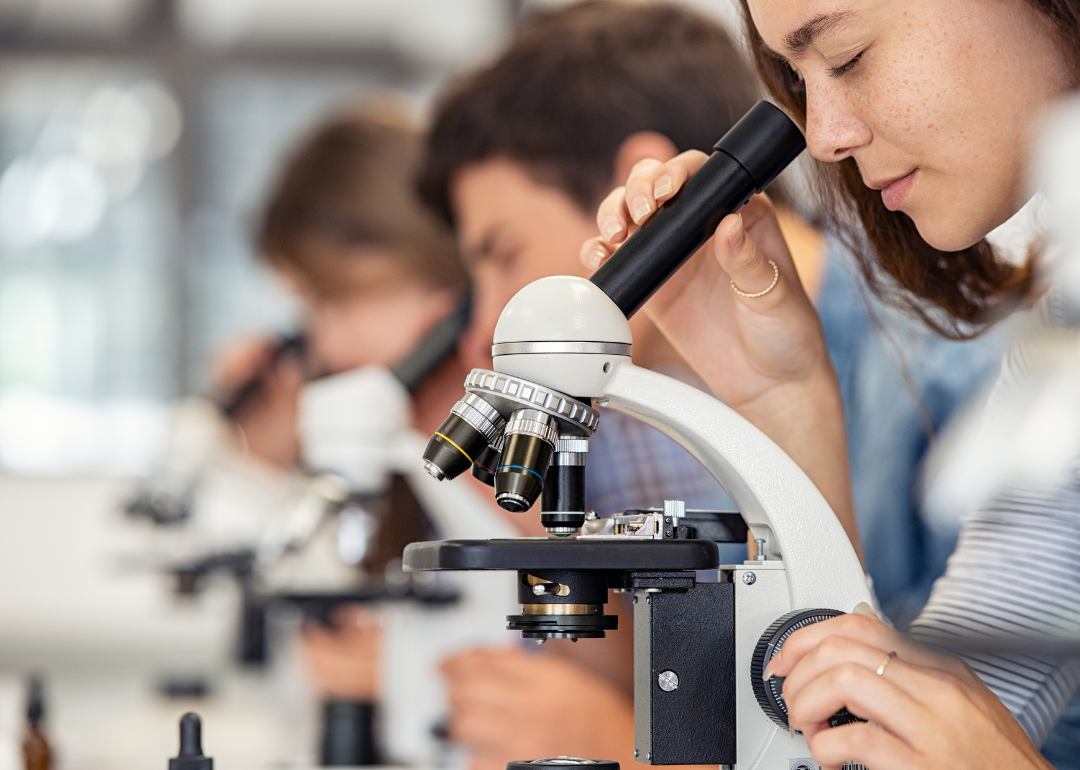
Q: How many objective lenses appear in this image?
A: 4